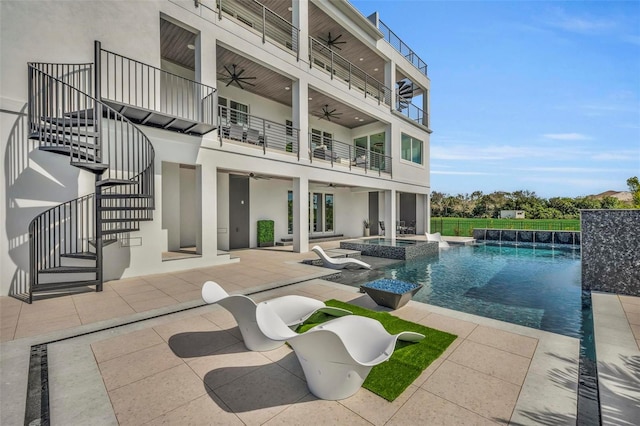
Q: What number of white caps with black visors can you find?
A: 0